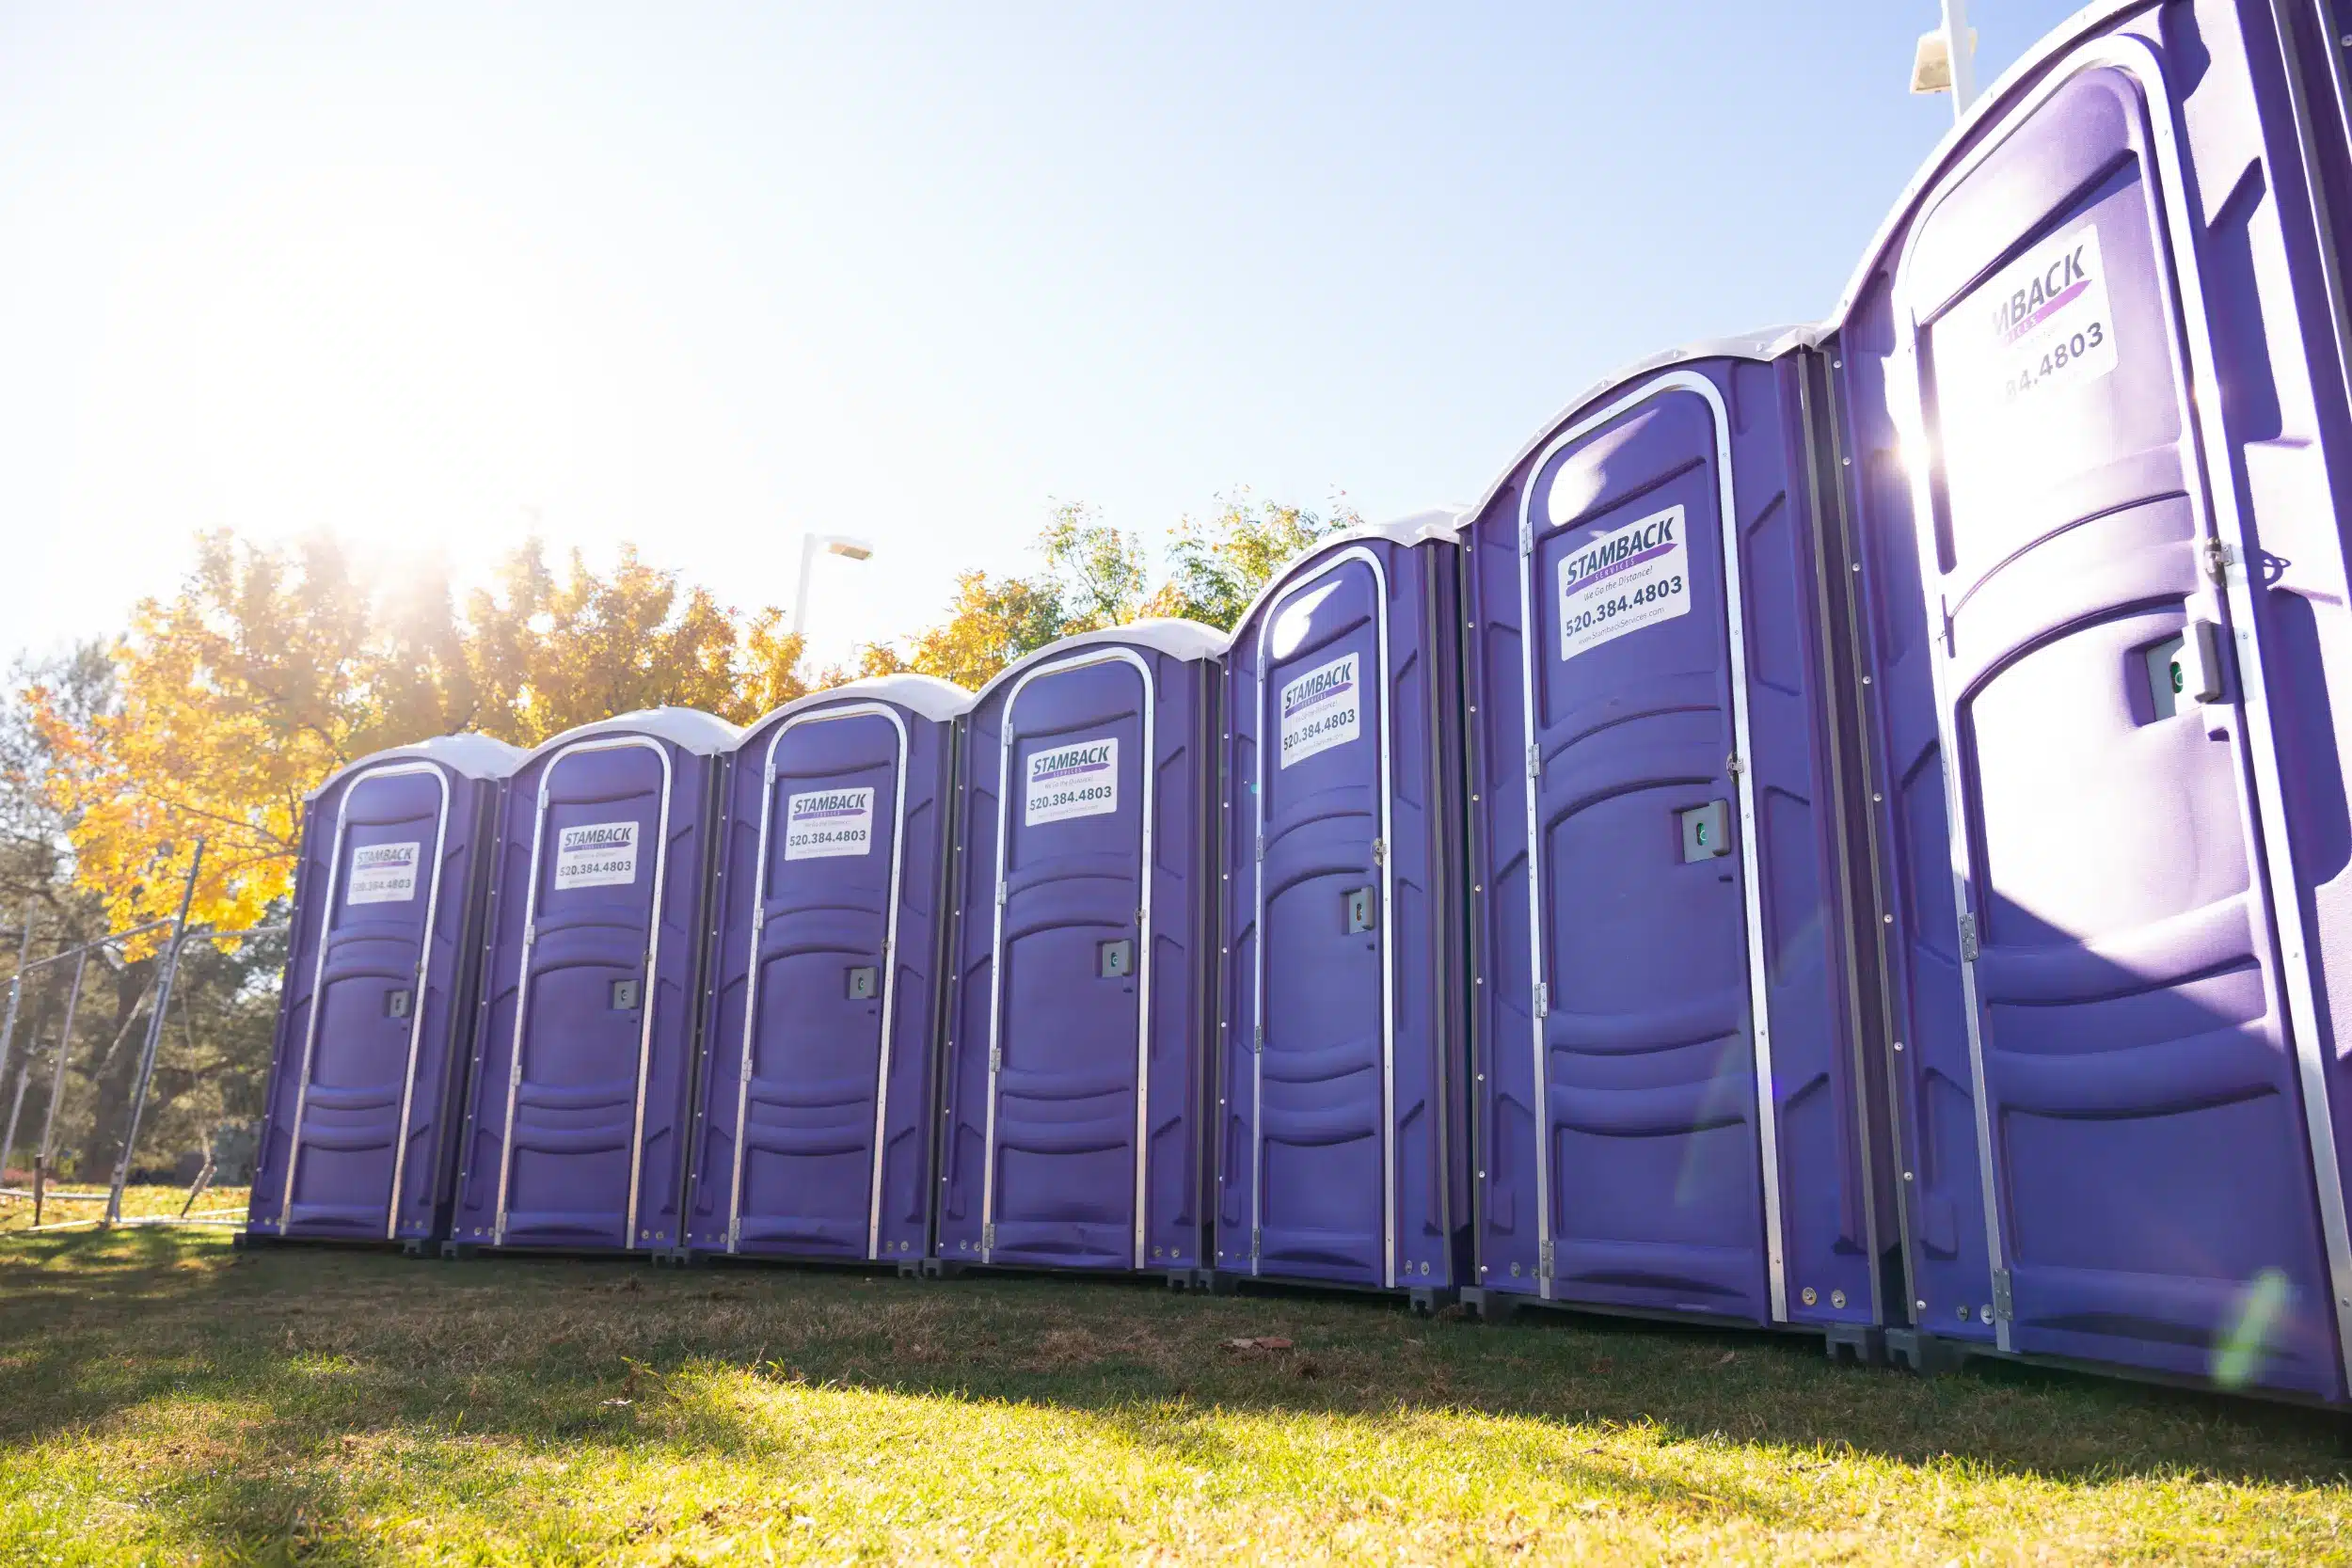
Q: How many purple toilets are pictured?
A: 7